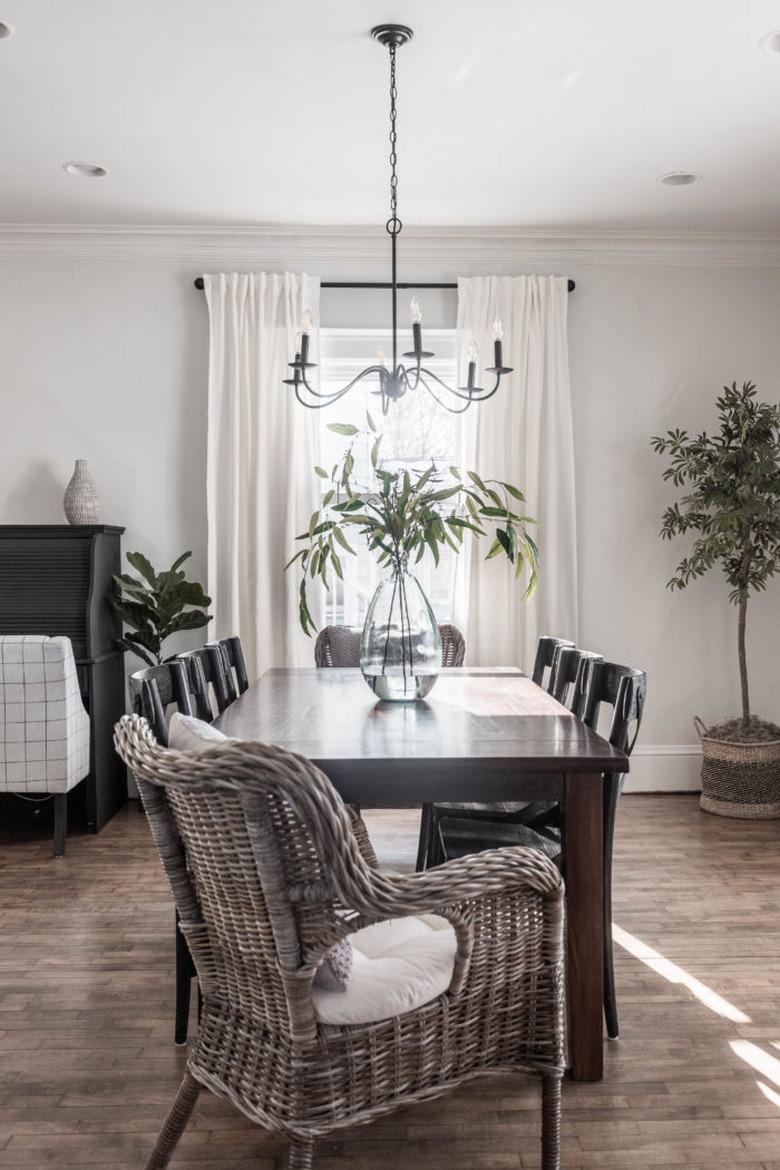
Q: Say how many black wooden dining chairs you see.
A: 6